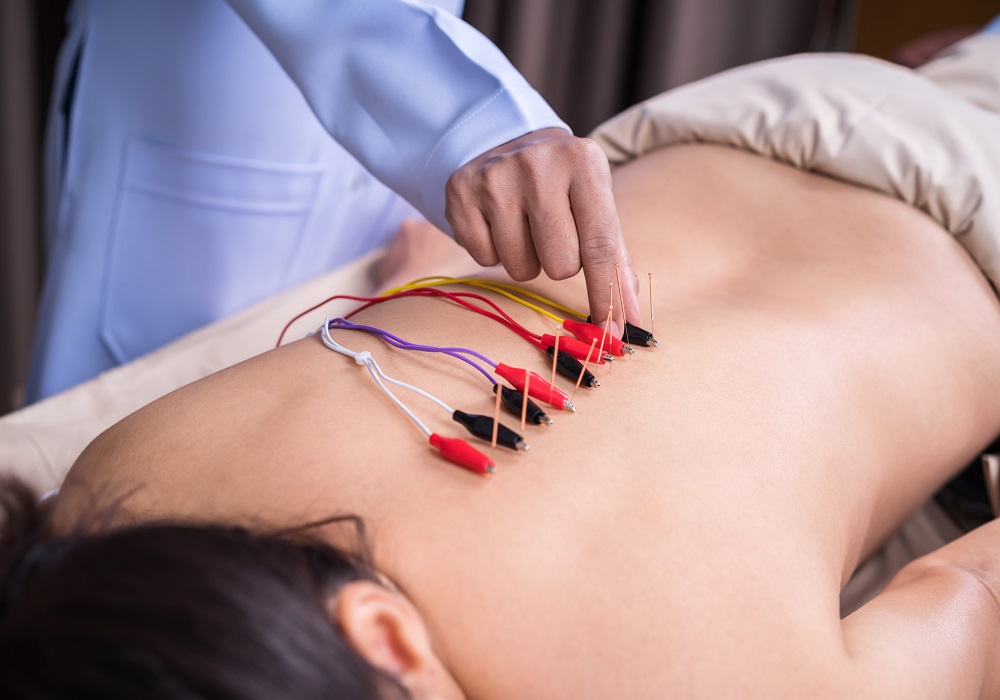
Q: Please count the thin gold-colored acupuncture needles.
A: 8